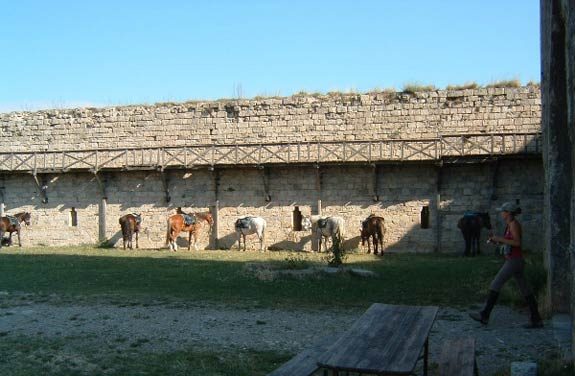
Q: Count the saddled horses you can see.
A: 7